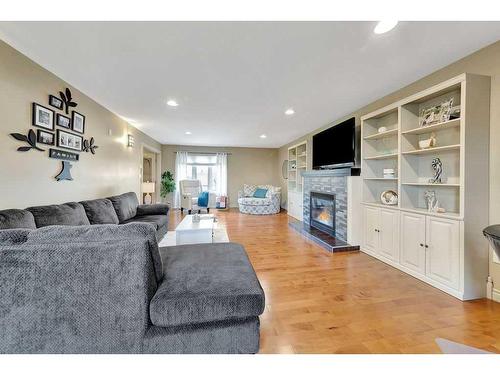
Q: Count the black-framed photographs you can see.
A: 6